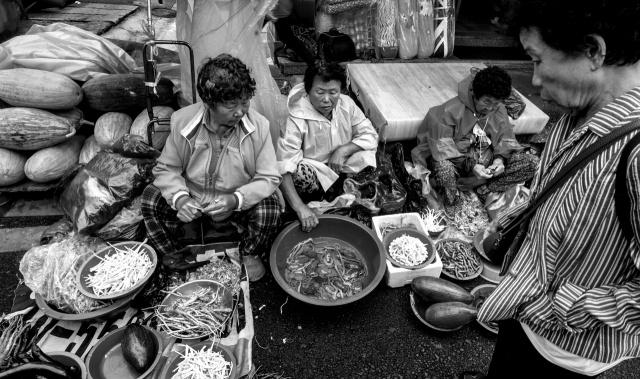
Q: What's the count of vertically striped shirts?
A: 1